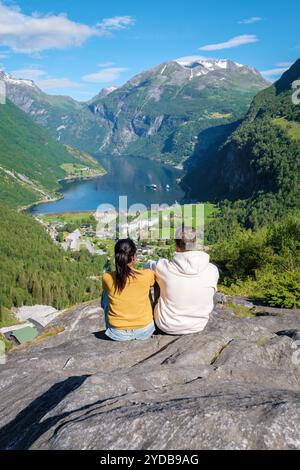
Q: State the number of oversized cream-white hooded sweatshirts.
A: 1